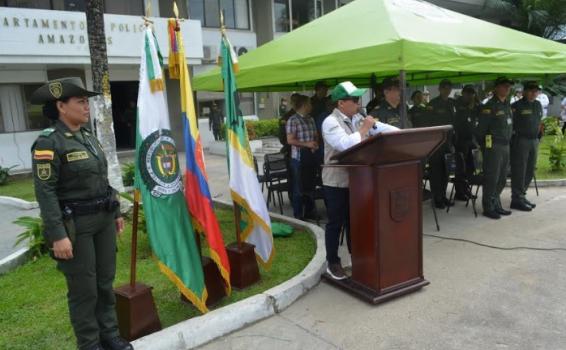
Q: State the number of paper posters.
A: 0